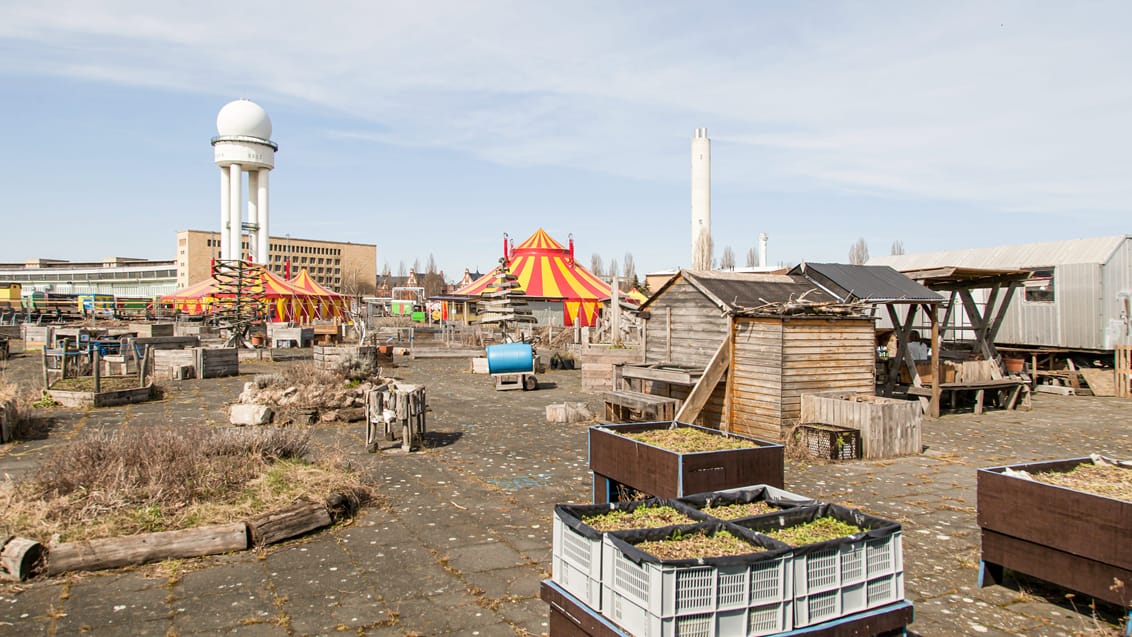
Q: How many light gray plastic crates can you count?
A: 4